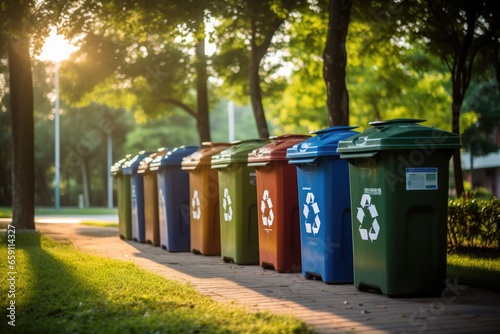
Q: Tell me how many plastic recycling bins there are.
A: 9